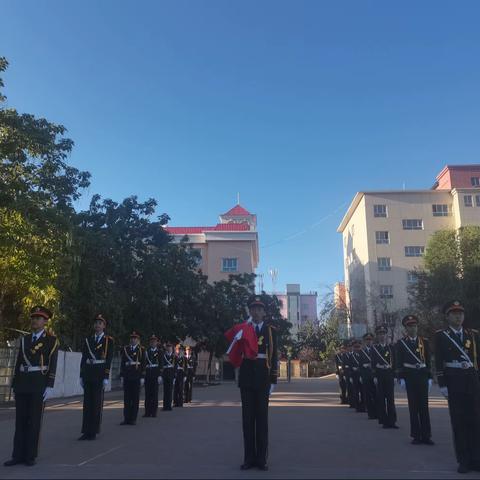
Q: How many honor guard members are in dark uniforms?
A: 15